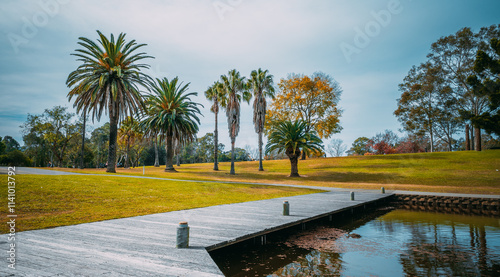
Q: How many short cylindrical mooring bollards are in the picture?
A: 4